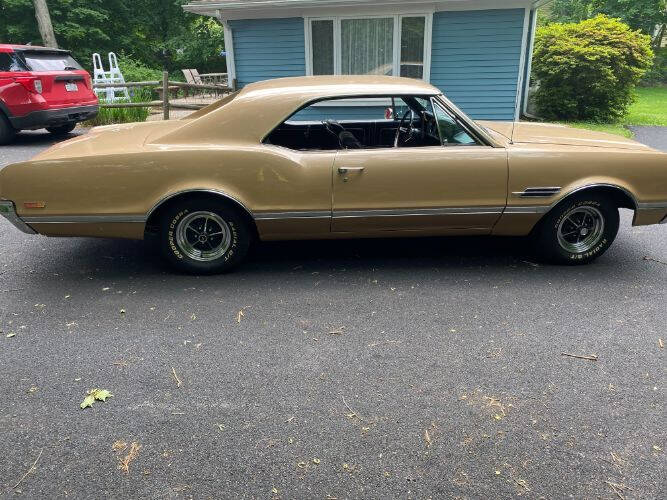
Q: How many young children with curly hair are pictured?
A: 0